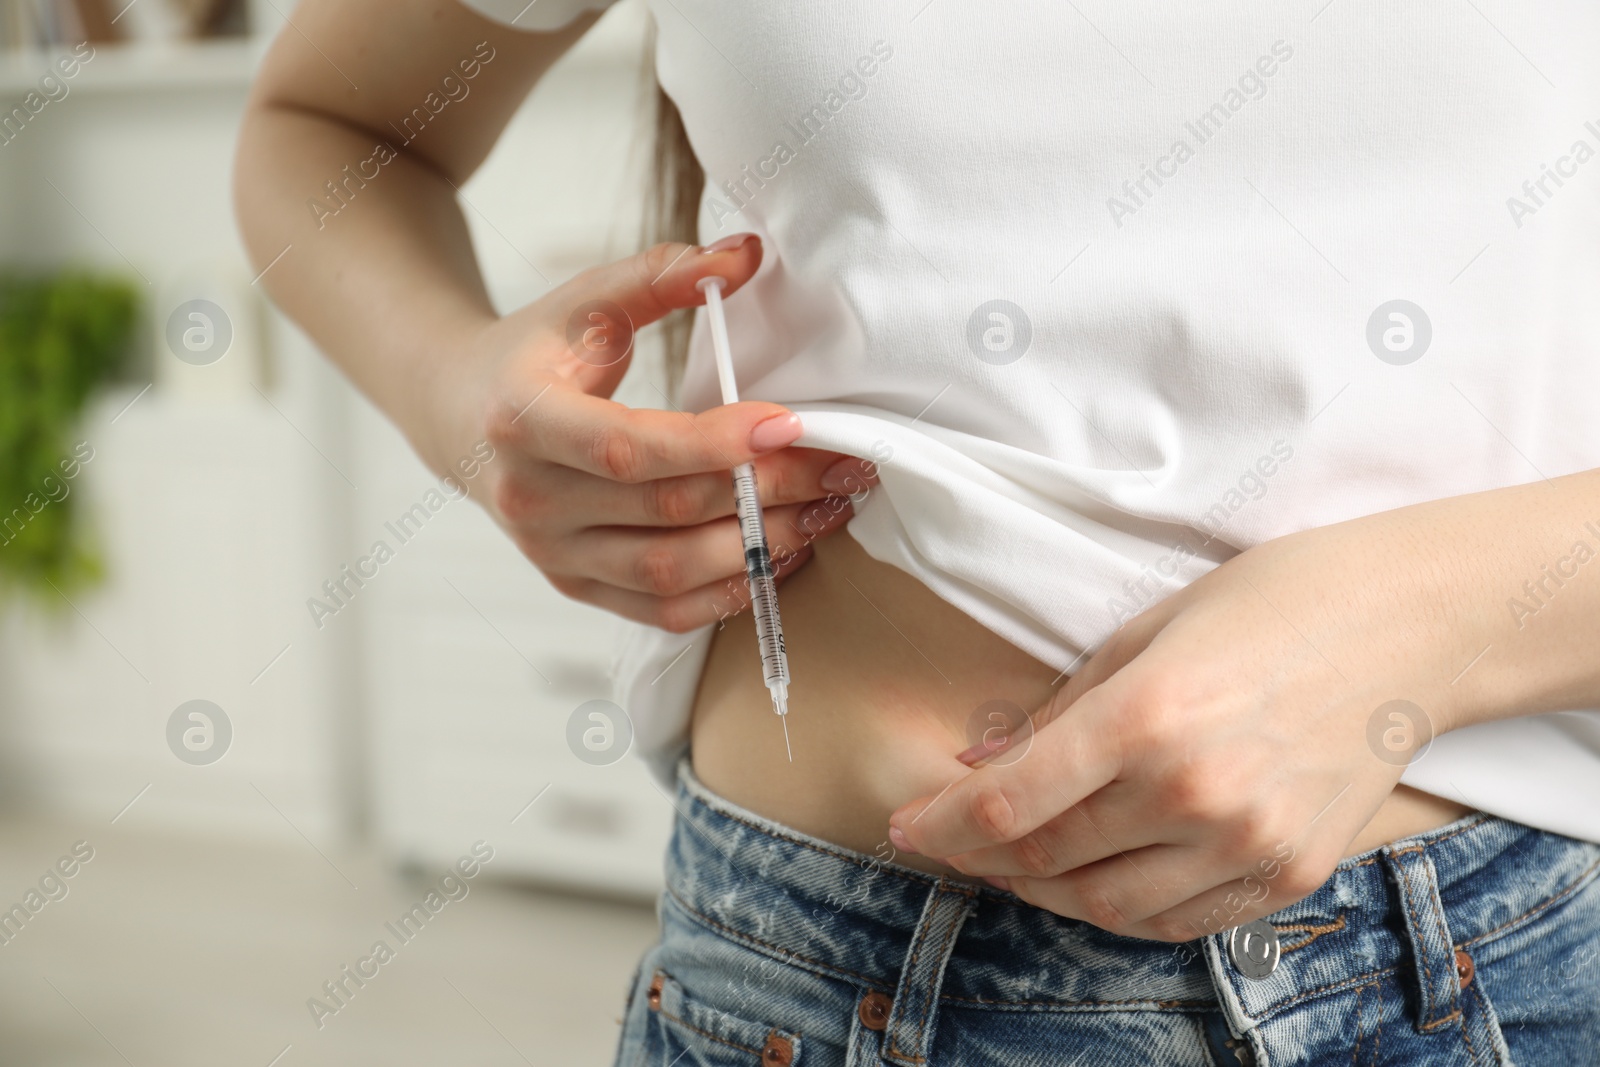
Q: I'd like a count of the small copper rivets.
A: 4